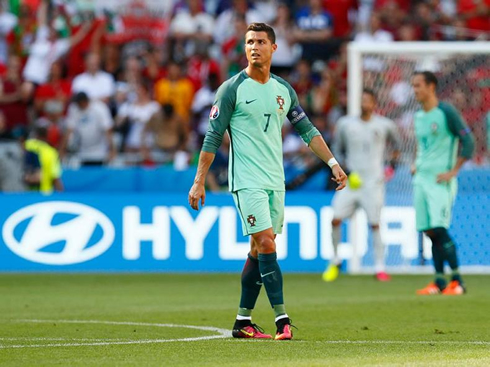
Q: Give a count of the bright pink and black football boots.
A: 2